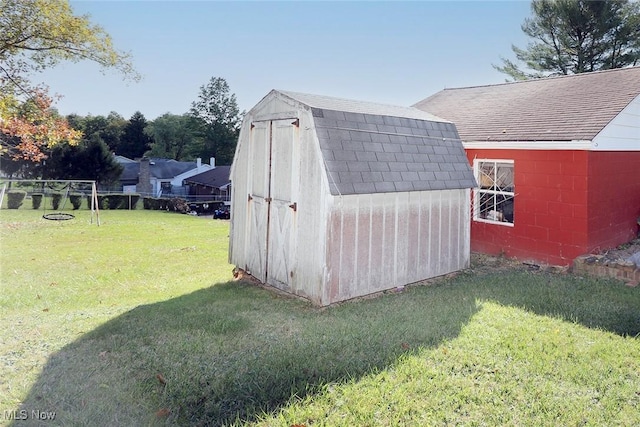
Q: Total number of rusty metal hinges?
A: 4